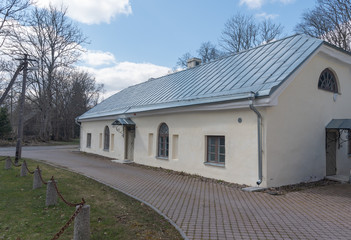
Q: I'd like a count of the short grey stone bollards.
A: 5